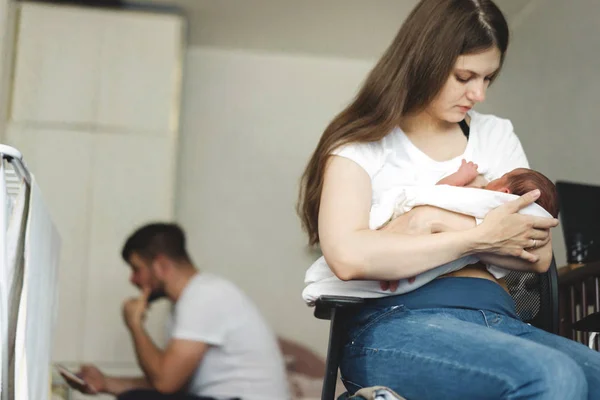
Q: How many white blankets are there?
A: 1